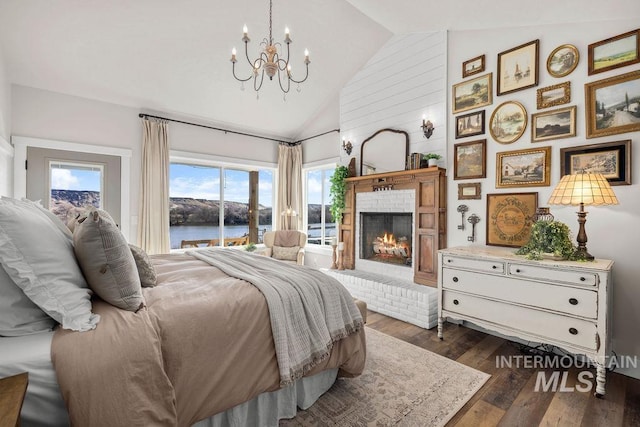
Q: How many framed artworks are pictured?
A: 15